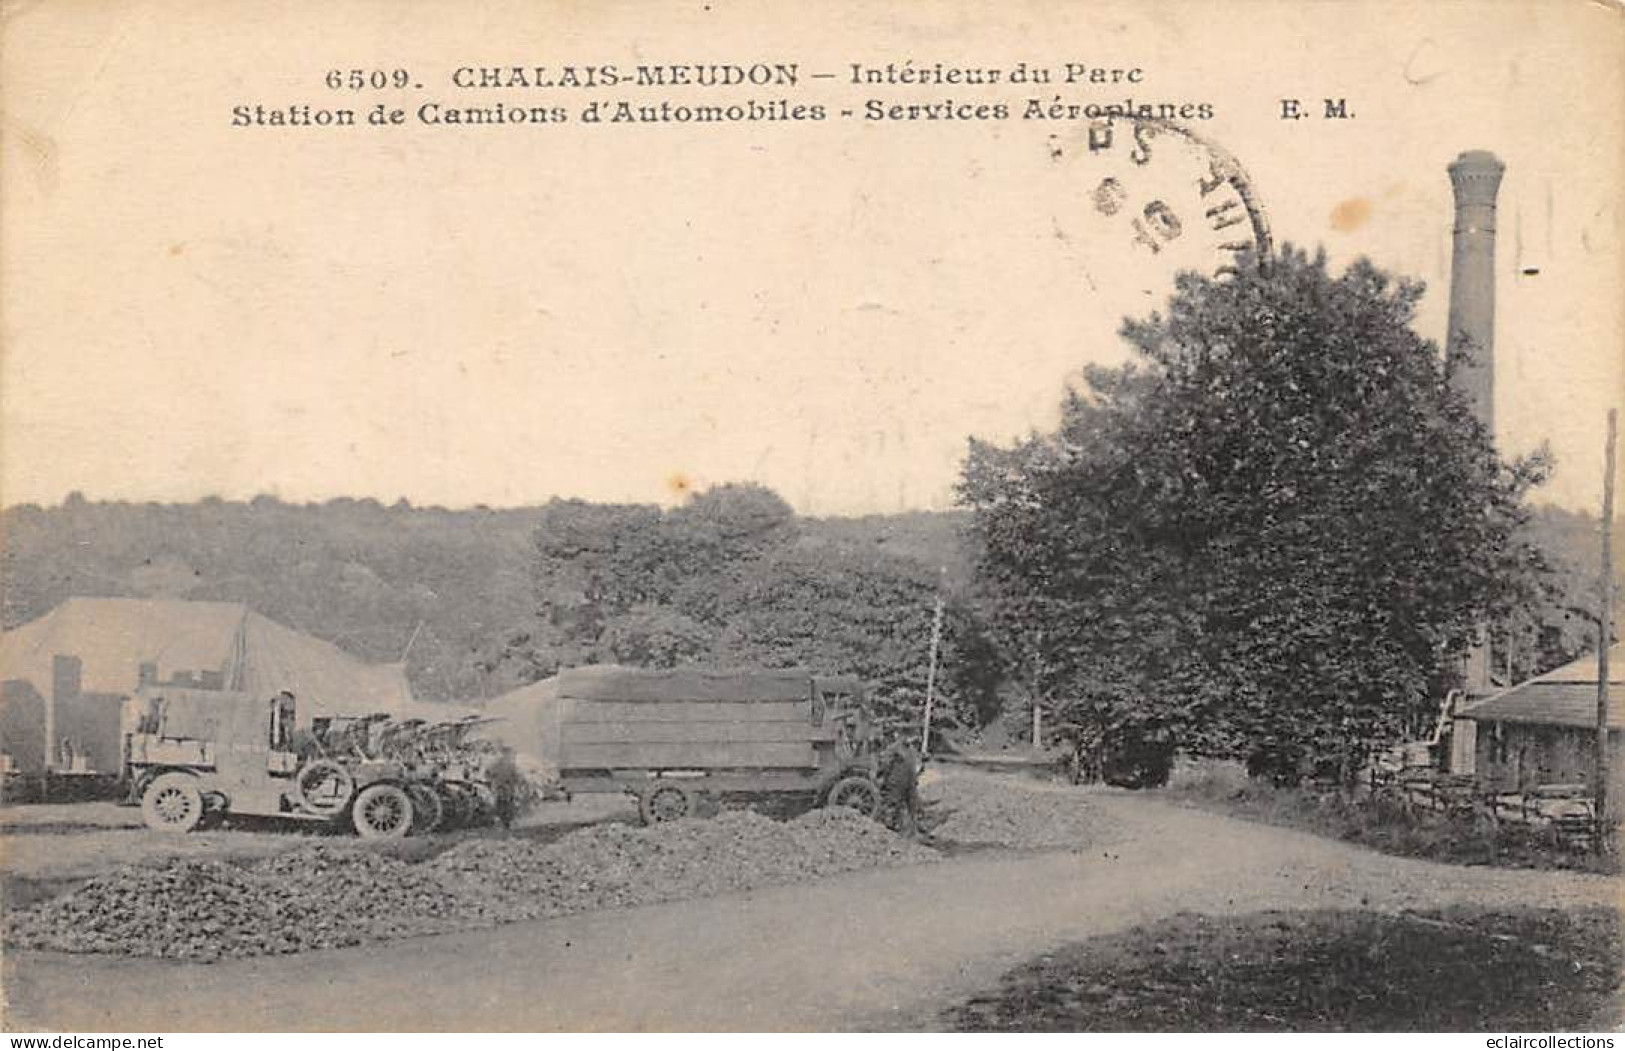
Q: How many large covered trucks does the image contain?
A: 1